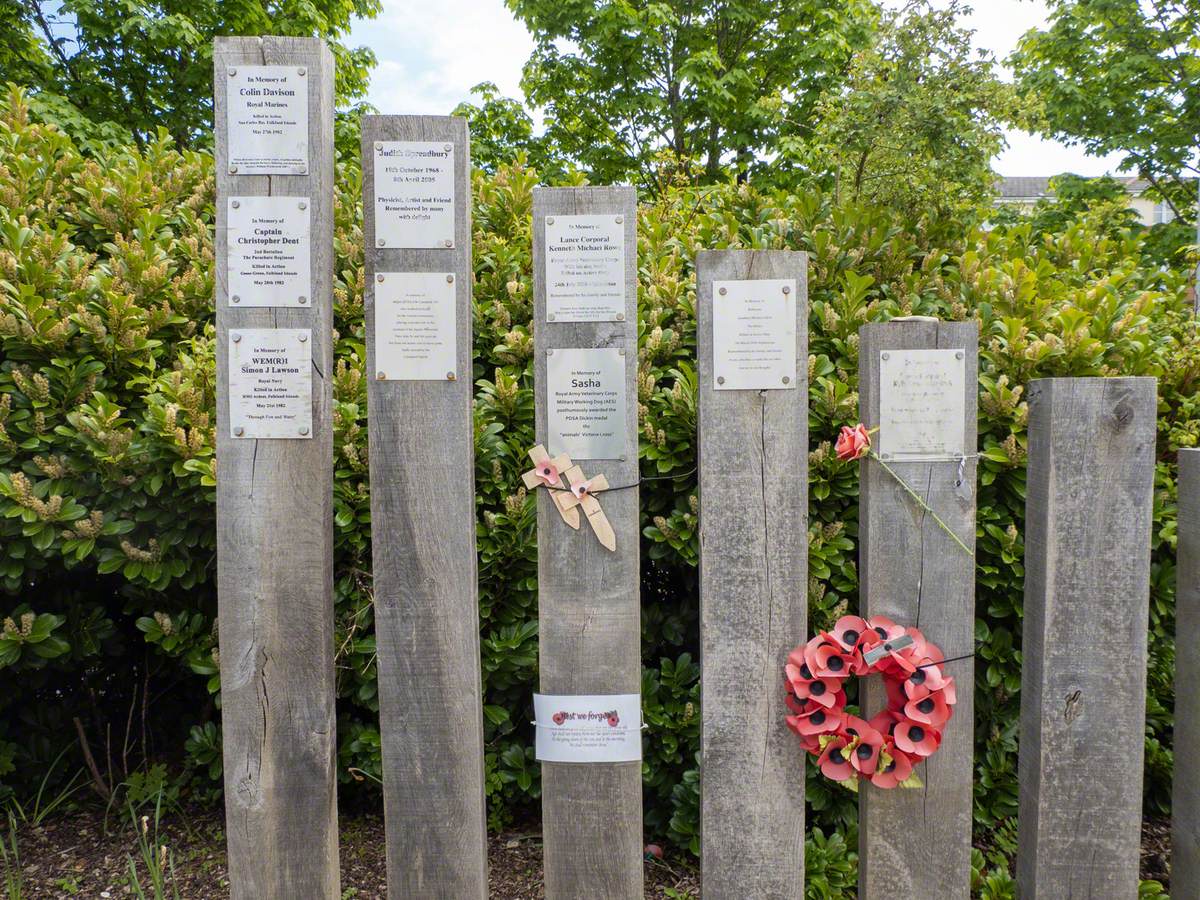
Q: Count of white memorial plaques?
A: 9